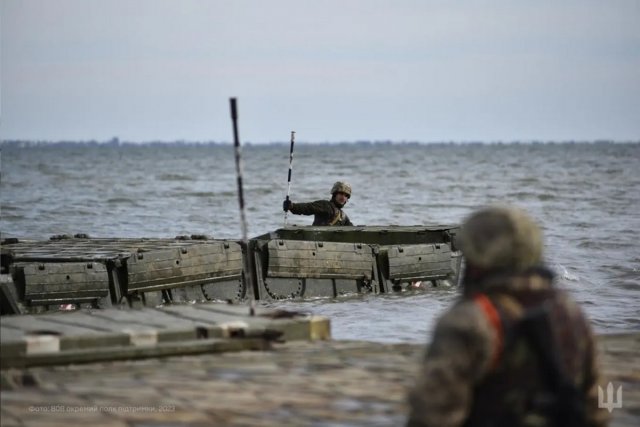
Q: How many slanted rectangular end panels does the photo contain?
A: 4